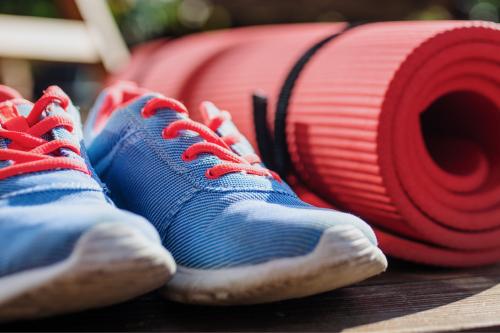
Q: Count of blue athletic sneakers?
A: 2